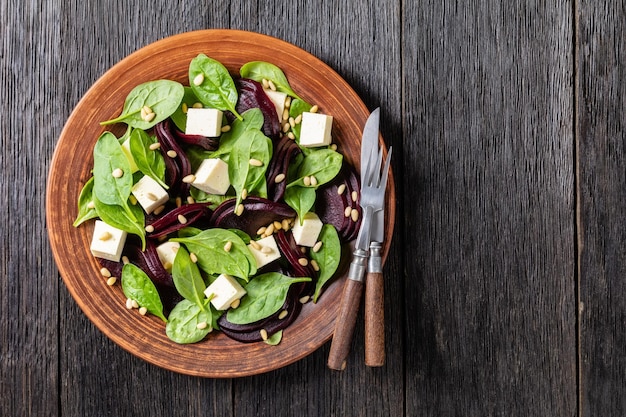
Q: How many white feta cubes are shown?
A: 11